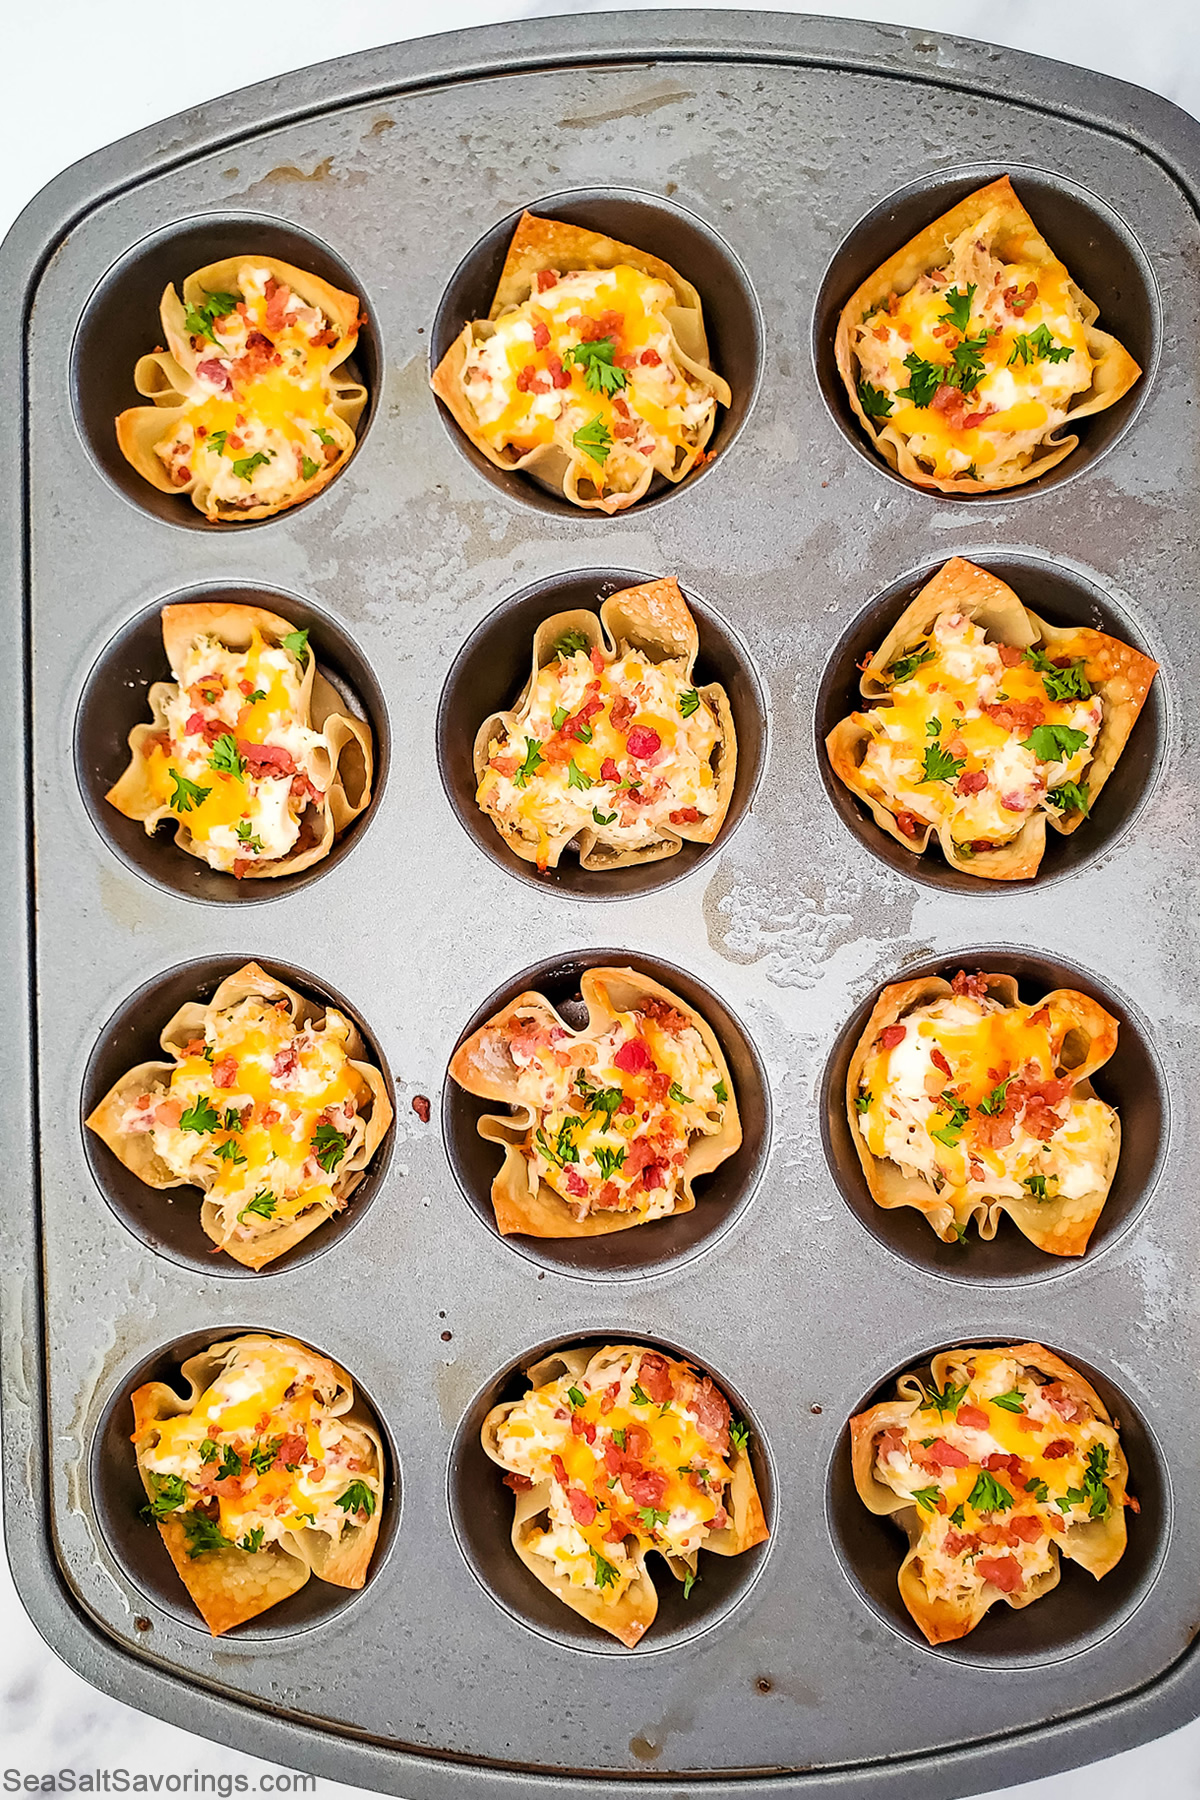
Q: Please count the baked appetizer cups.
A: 12